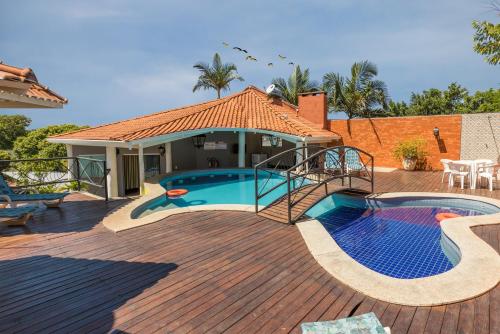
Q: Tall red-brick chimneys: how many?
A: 1